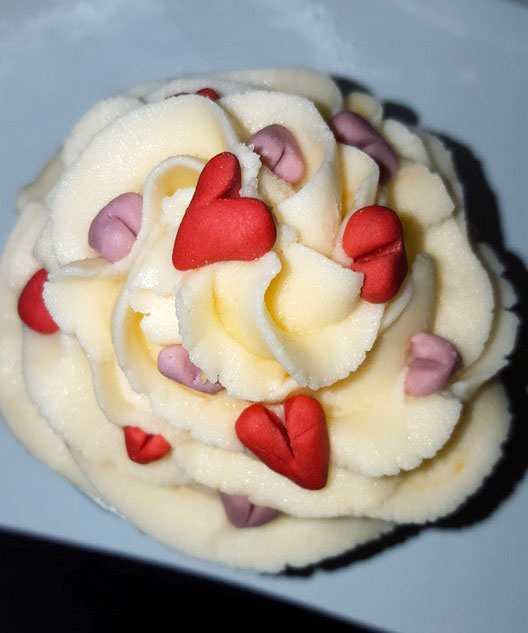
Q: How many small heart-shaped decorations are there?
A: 12